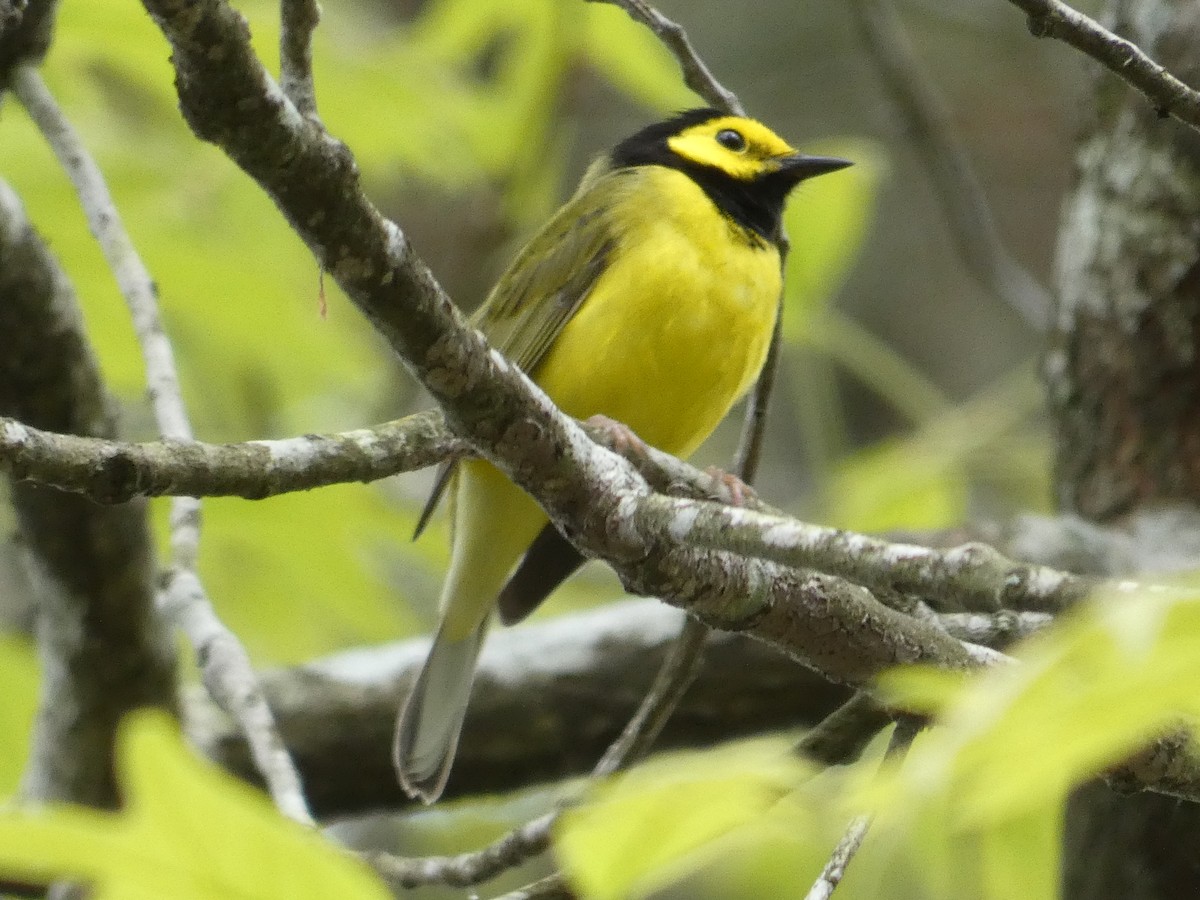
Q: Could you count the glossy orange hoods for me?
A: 0